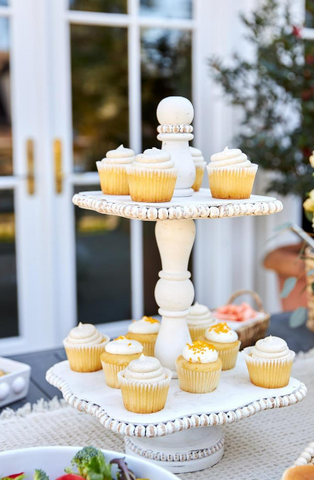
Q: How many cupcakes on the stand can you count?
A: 12